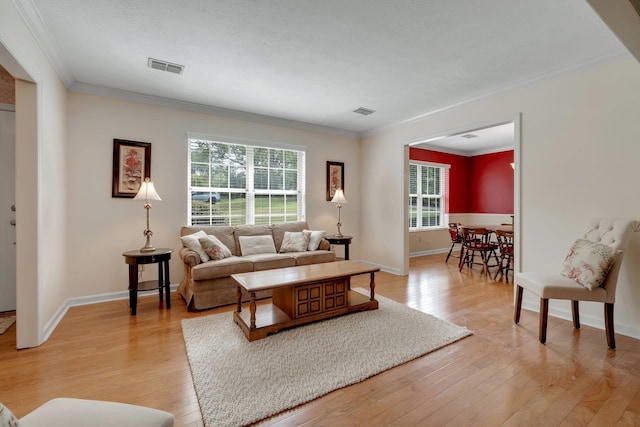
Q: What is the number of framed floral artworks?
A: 2